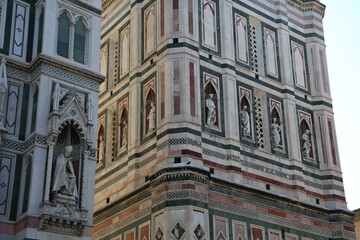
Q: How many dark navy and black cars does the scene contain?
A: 0